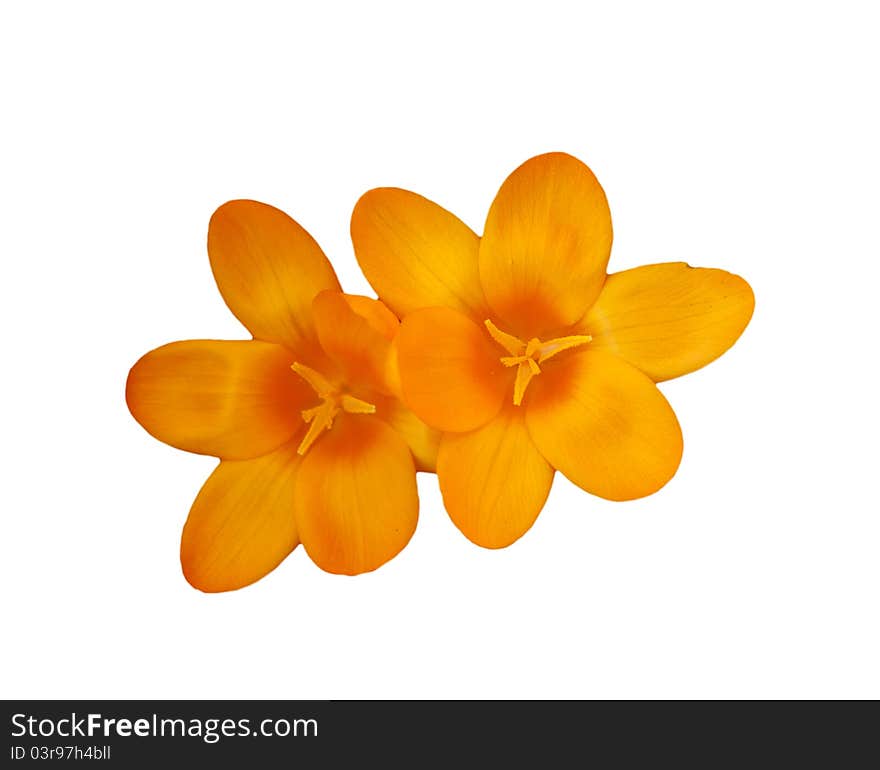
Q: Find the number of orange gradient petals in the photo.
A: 12